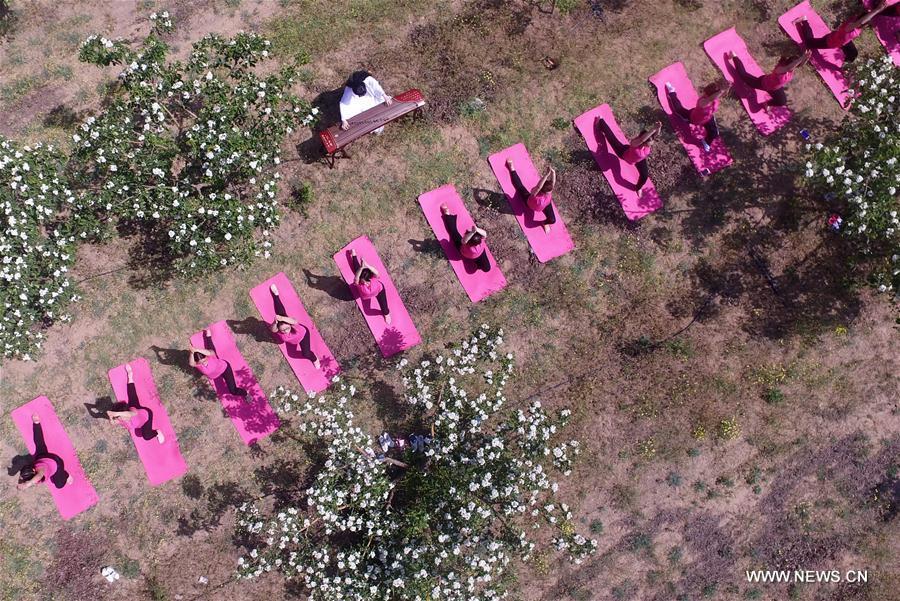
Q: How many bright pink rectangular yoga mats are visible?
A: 12